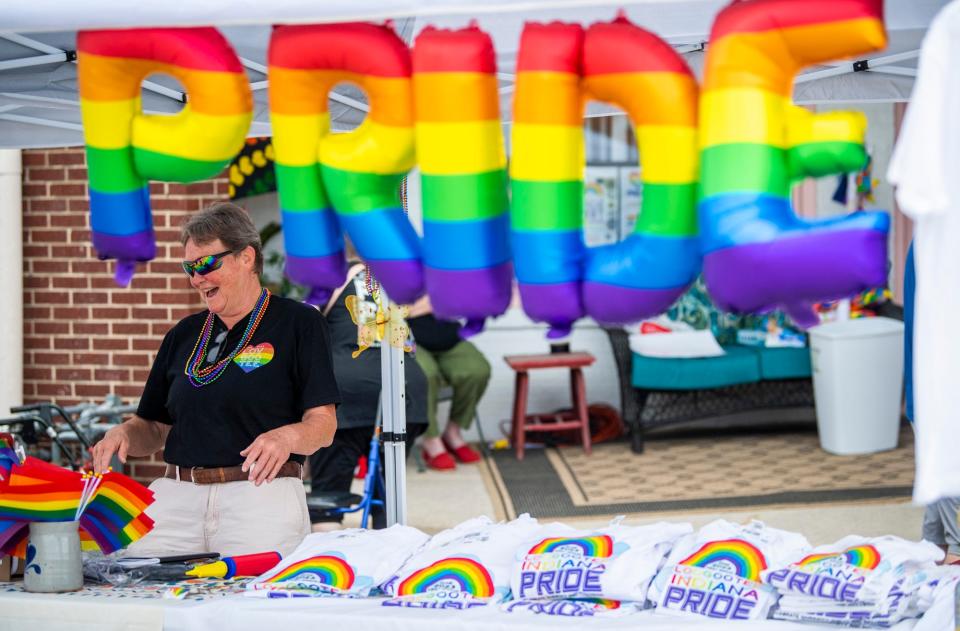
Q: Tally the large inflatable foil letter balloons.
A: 5